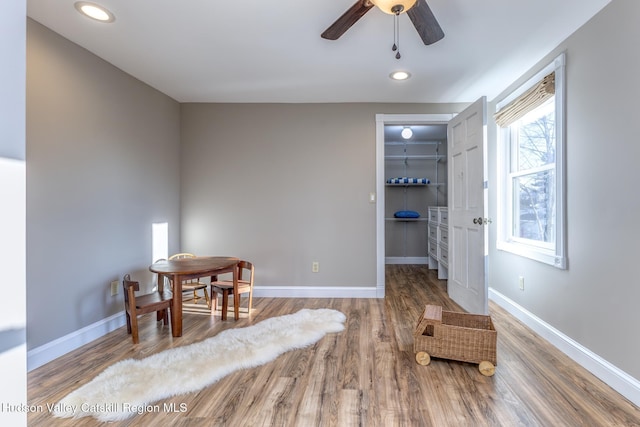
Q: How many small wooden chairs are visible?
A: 3